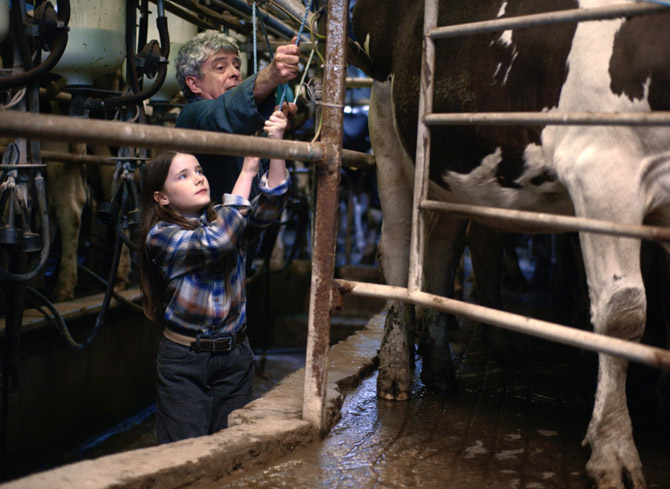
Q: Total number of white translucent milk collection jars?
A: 3